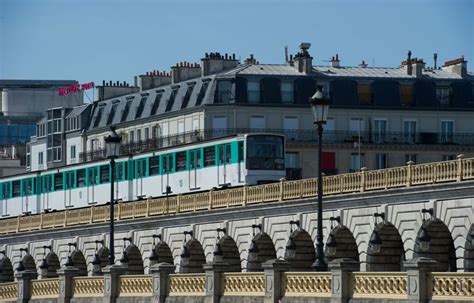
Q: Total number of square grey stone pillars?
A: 8